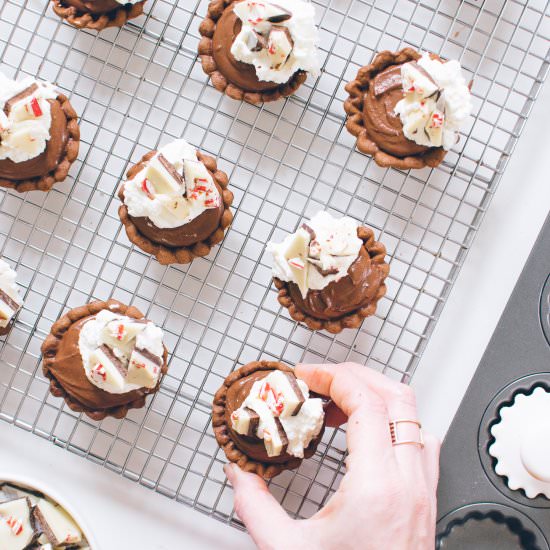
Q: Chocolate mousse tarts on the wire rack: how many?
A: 9